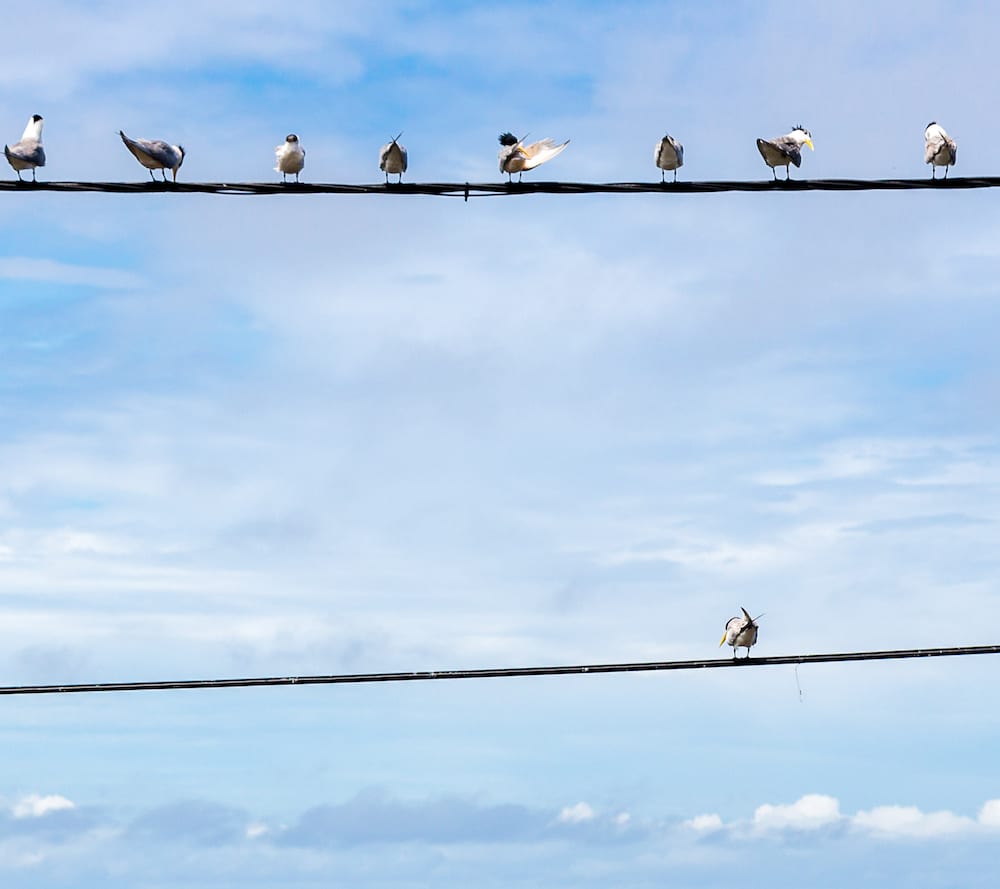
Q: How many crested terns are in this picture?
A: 9